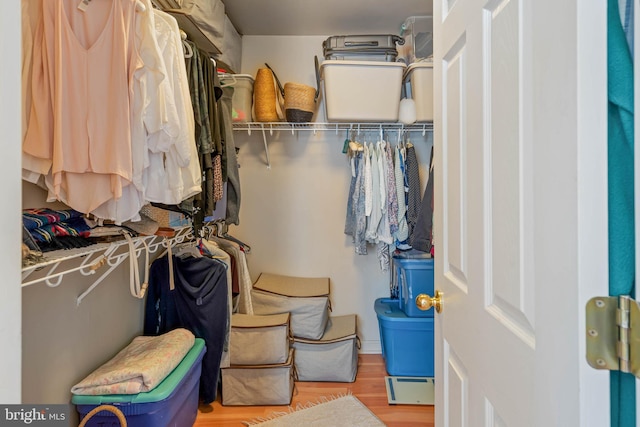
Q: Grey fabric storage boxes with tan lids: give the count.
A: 4